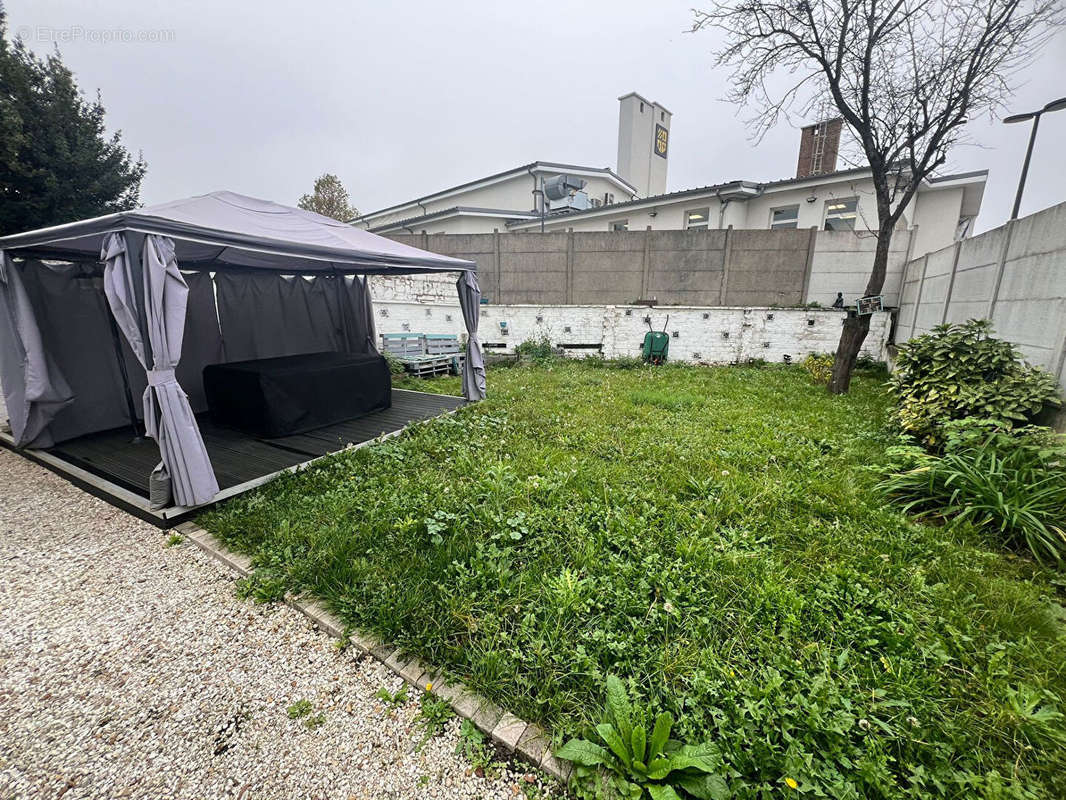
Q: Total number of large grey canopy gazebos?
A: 1